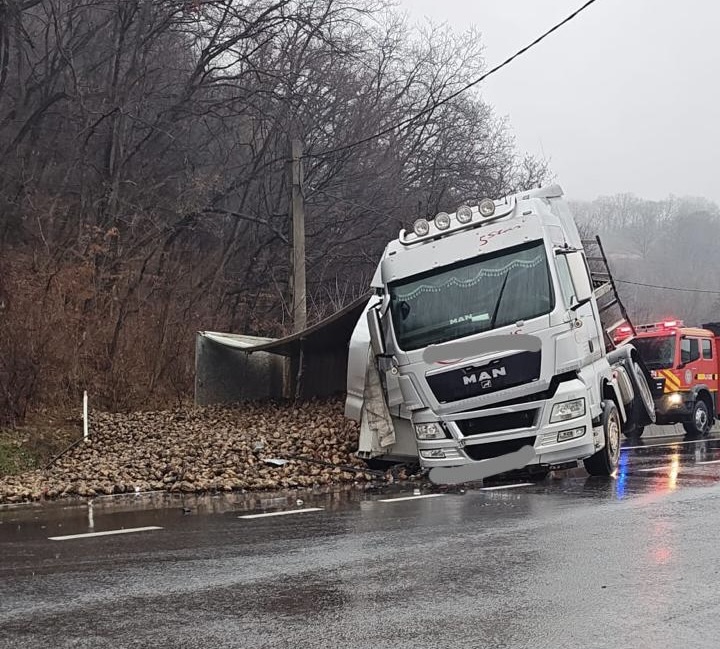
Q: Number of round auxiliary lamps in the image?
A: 4